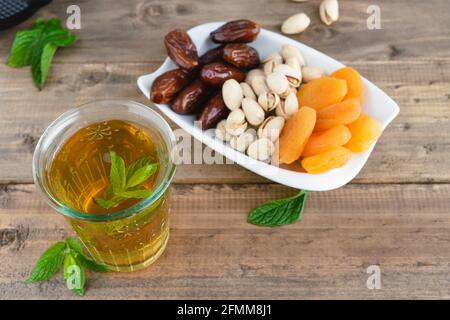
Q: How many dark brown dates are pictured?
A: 8